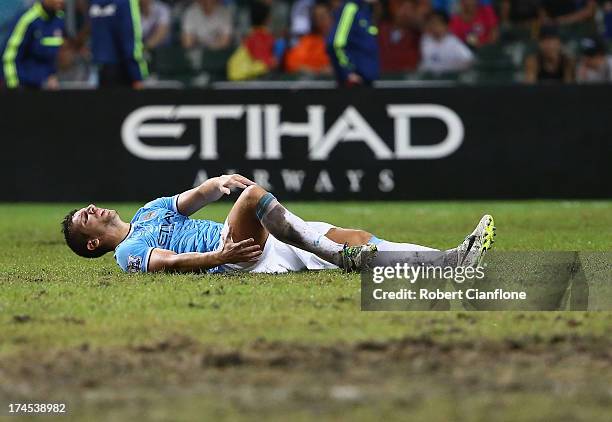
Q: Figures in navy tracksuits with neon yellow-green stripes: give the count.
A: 3